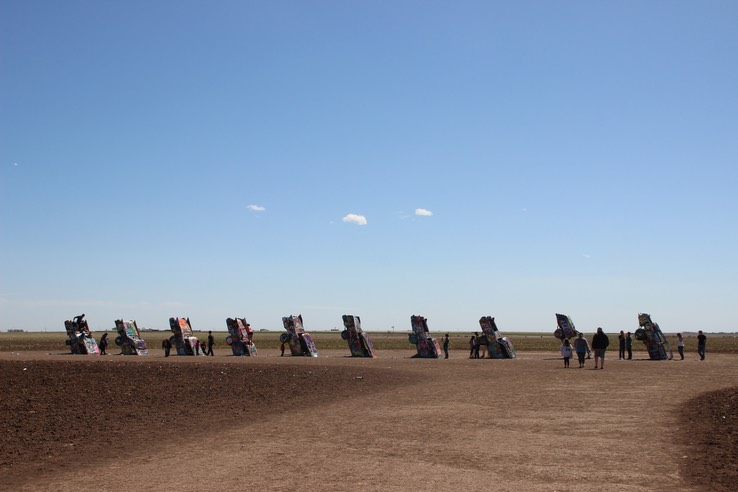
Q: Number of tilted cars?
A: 10